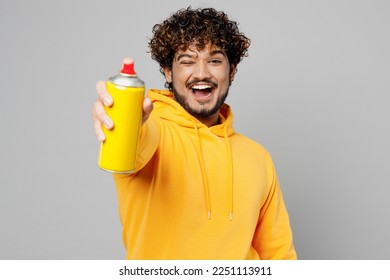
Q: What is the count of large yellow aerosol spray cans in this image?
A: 1